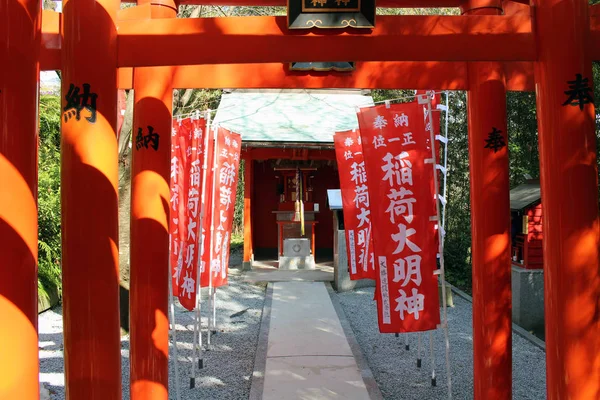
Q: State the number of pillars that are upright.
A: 5